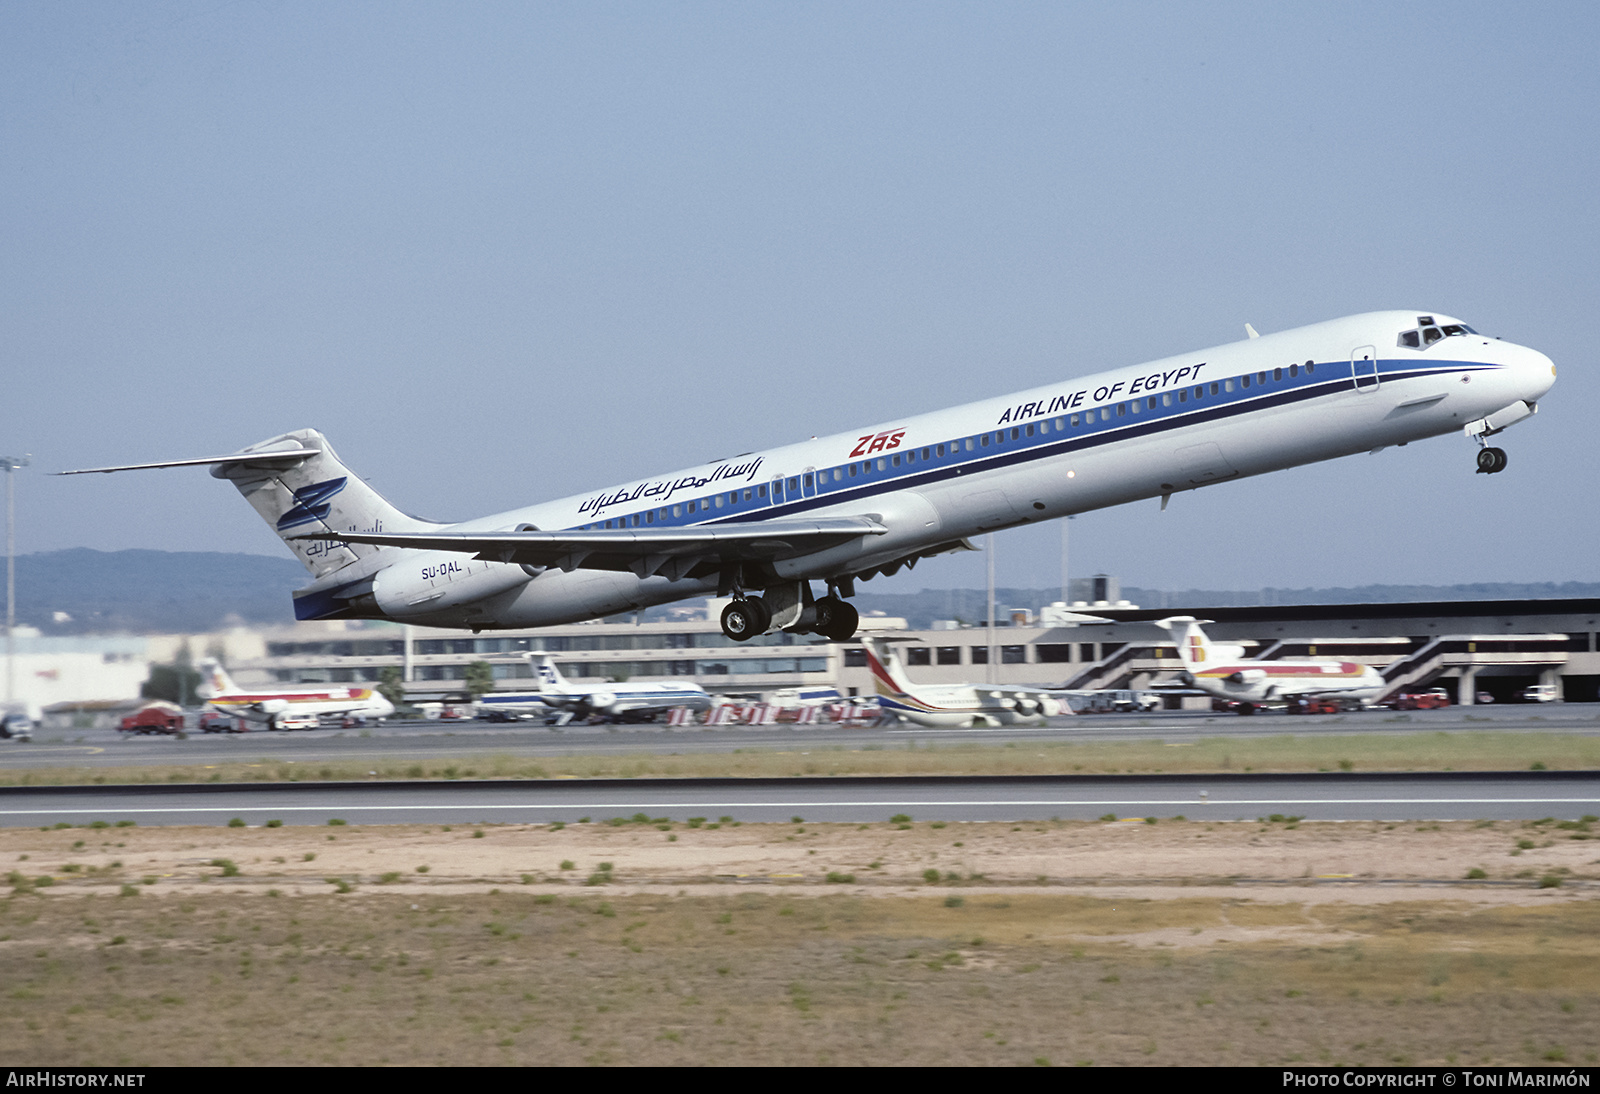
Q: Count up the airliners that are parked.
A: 4